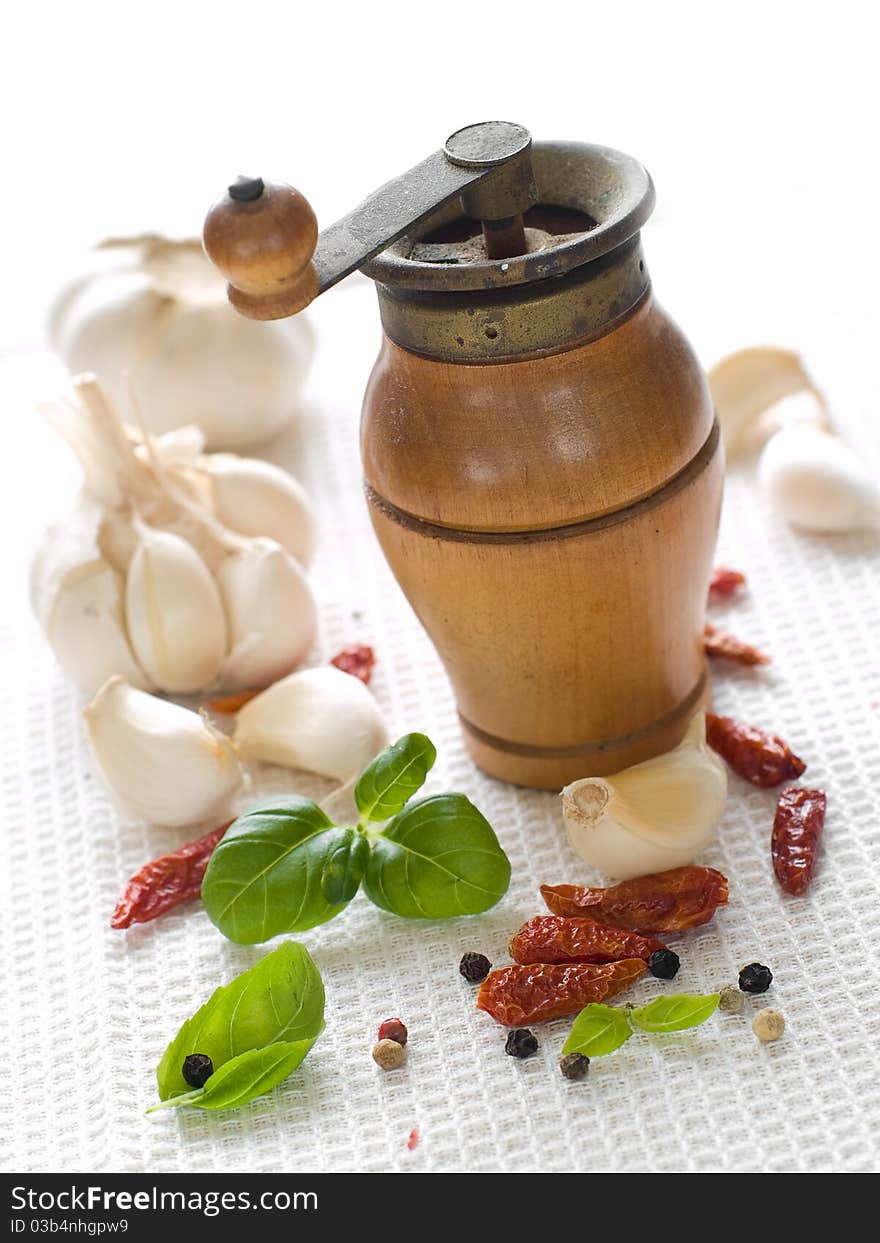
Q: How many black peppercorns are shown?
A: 6